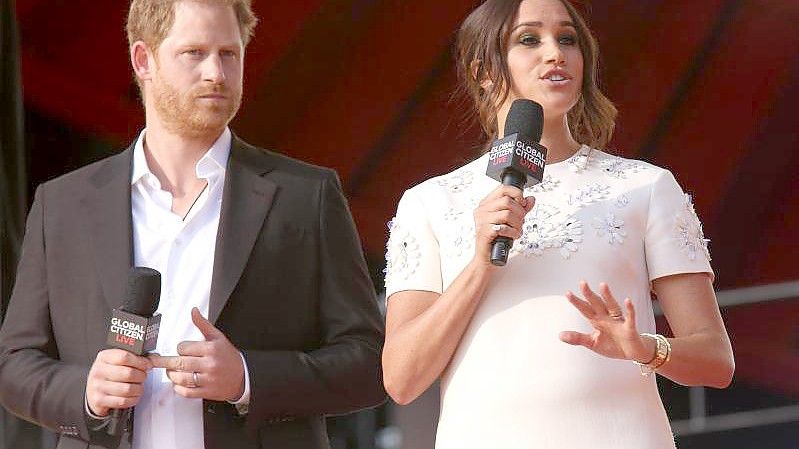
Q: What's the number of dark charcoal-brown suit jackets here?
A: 1